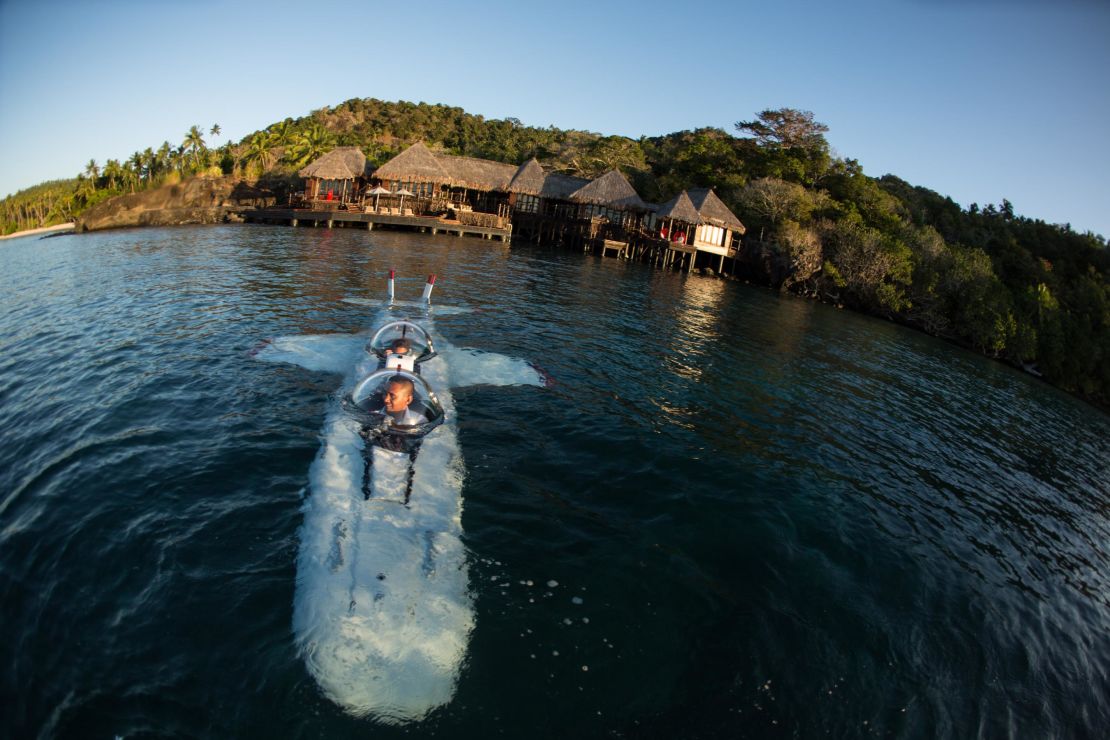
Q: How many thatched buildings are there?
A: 6